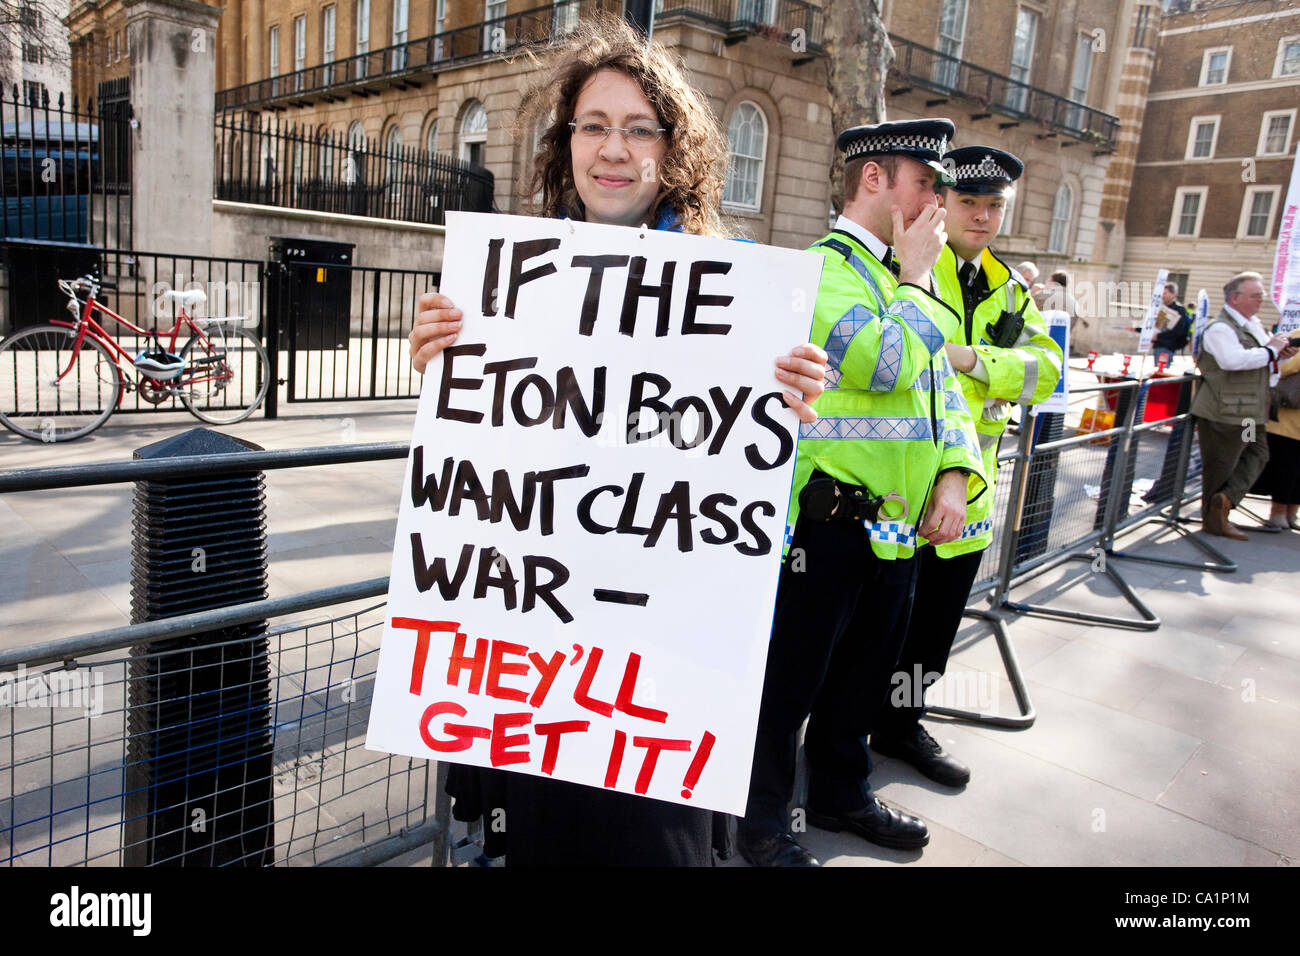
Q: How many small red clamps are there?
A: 3